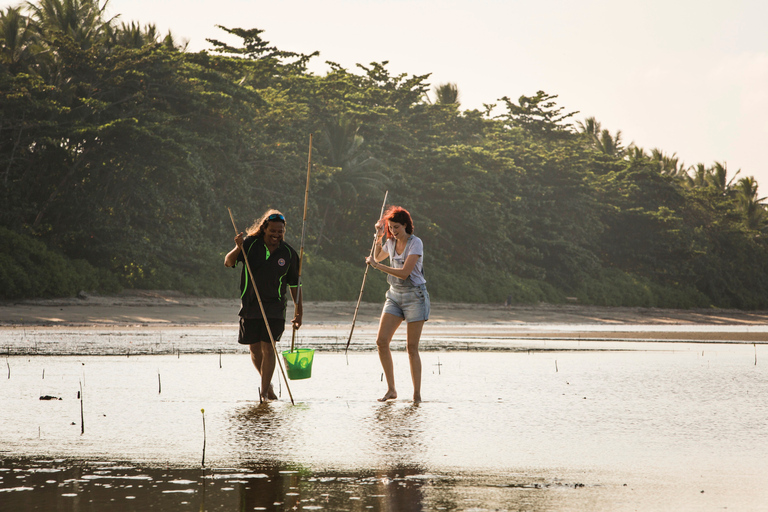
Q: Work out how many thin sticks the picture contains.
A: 3